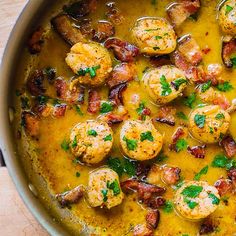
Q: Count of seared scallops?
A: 9